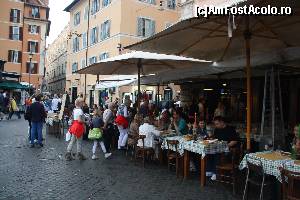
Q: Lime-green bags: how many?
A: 1